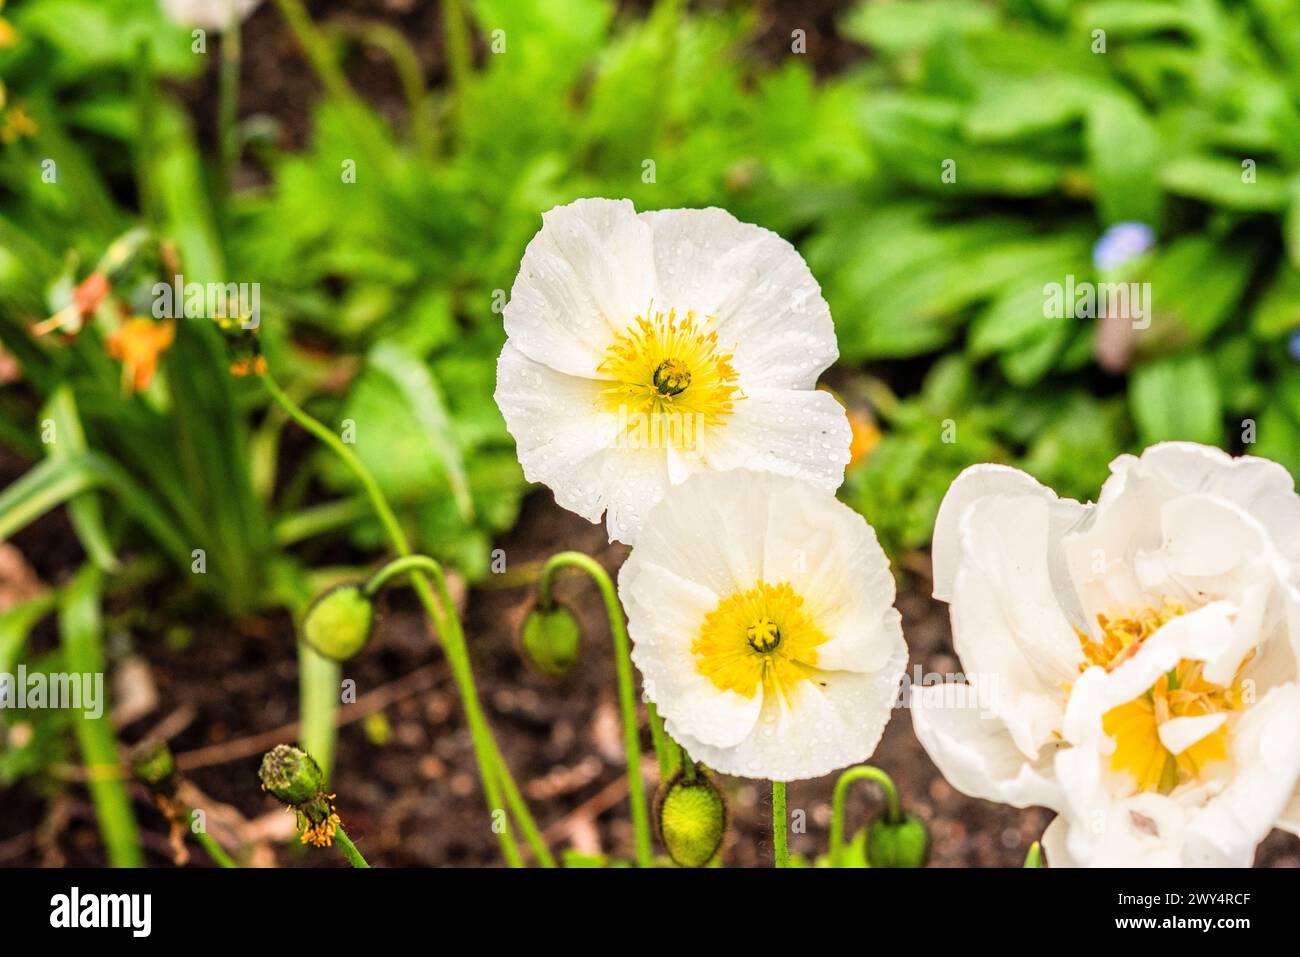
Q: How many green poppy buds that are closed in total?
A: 4